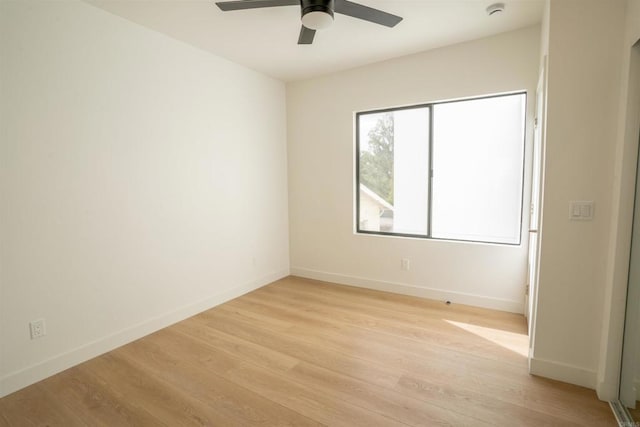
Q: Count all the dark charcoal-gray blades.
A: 3